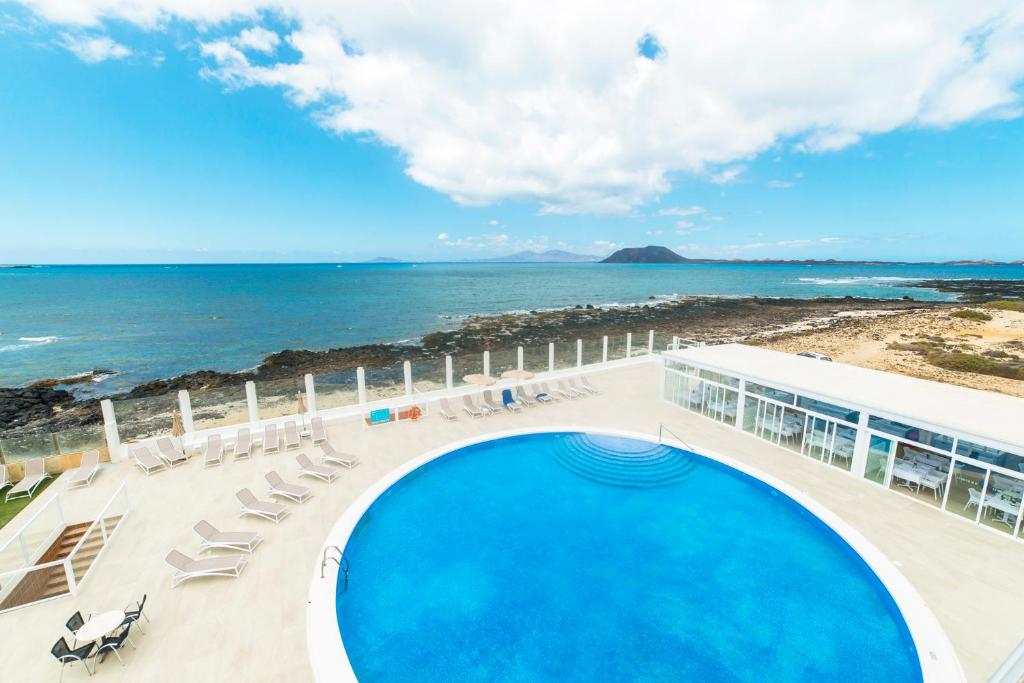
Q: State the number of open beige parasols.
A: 2